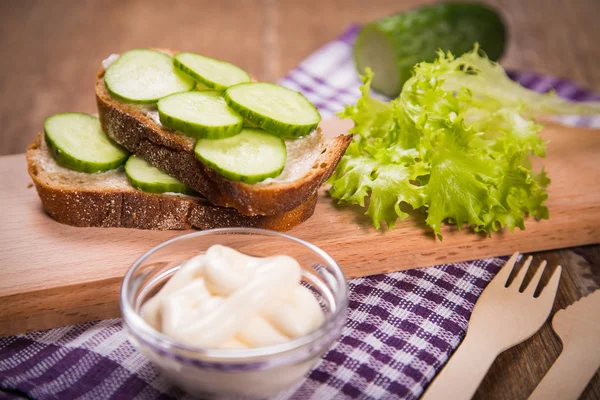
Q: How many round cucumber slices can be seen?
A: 7